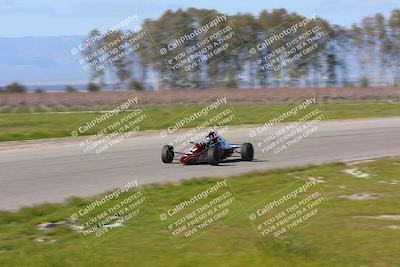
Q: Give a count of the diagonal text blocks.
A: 9